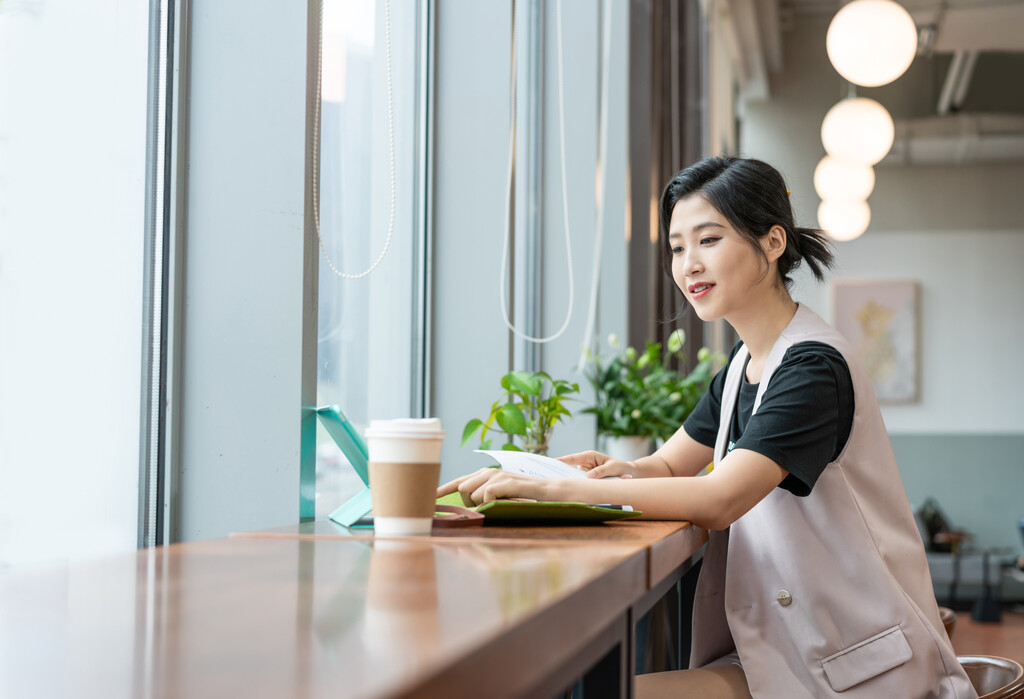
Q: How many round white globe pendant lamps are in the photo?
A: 4